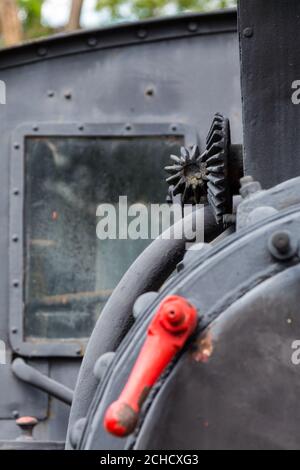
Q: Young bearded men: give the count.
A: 0